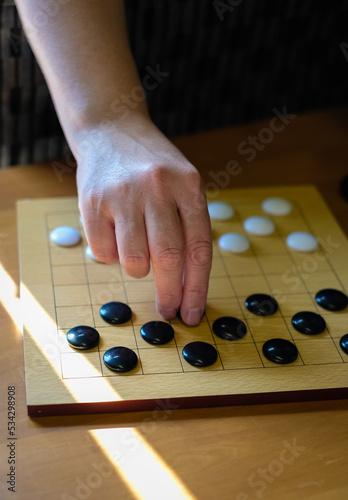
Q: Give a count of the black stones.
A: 12